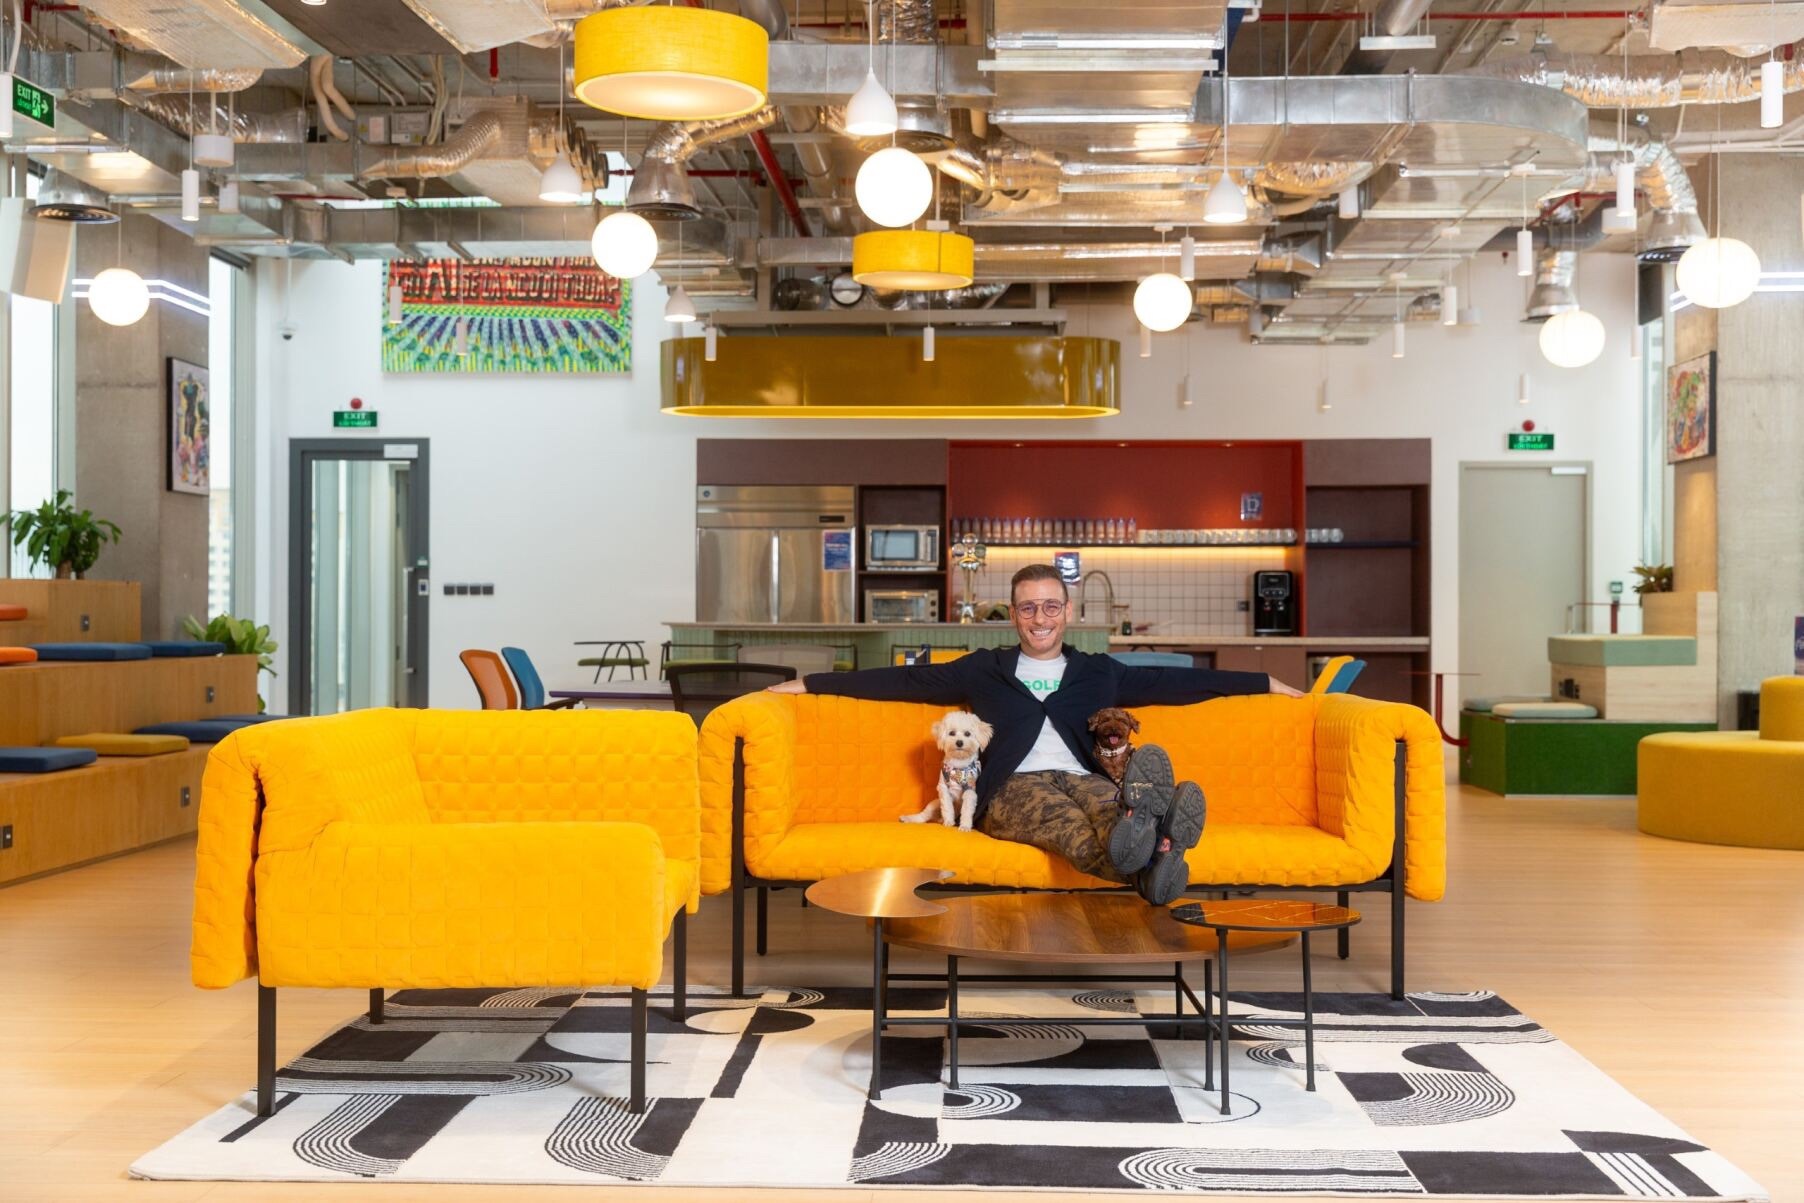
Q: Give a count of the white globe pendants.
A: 6